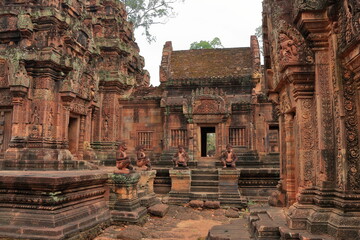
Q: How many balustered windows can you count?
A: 3